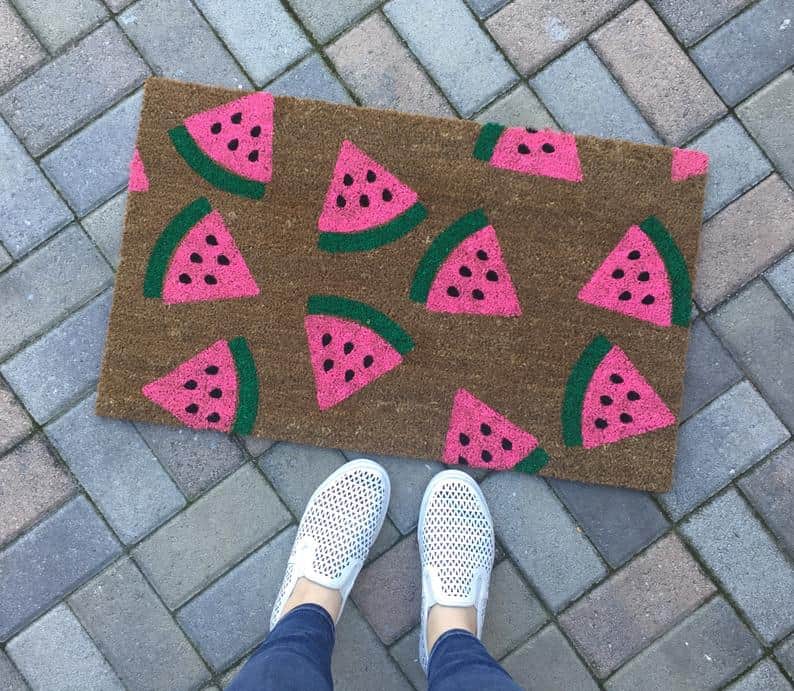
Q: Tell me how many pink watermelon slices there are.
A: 12